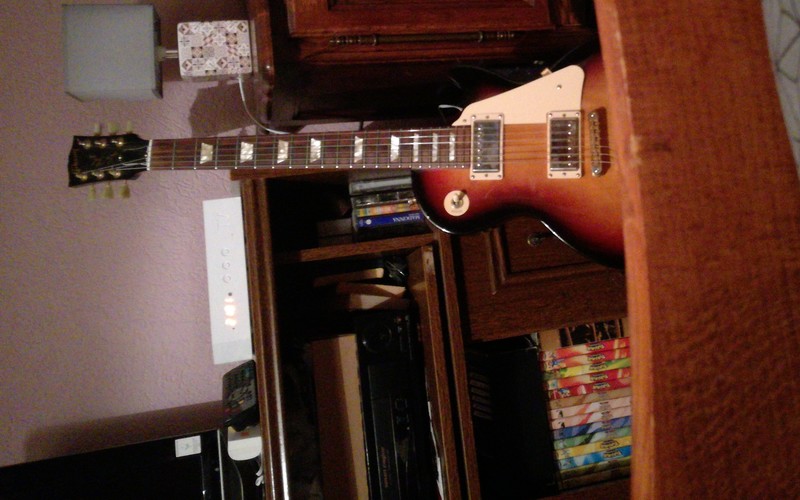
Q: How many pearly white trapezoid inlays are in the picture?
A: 9